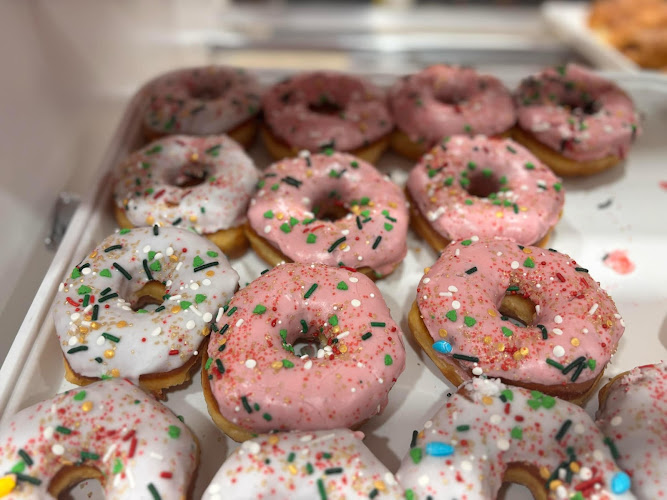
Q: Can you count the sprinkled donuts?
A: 14